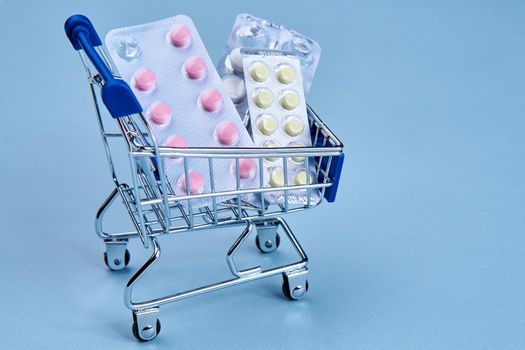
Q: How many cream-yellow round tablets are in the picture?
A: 10